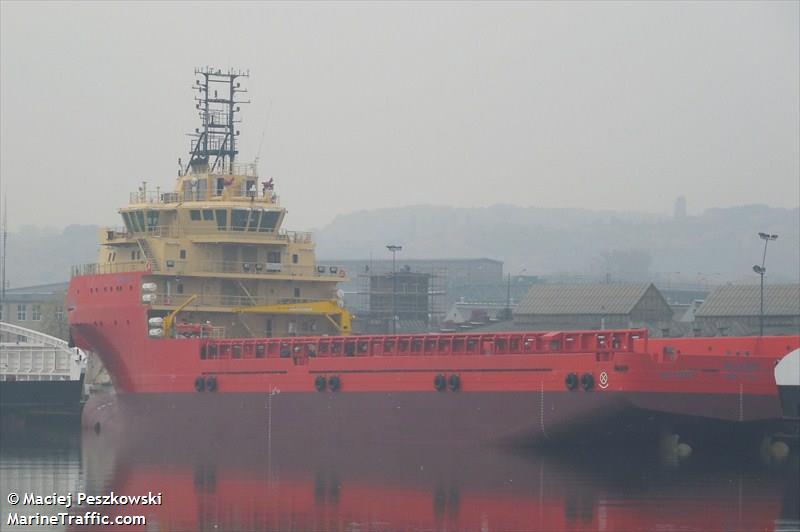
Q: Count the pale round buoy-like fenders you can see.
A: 2